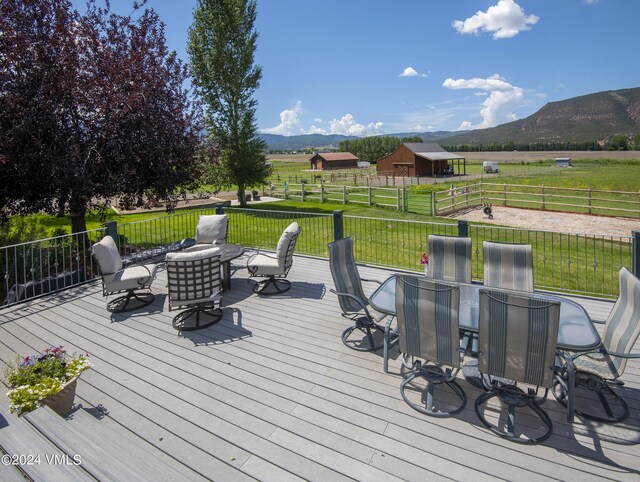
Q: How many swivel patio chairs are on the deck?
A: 10